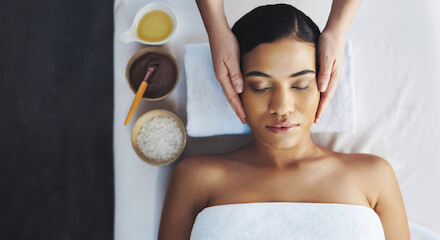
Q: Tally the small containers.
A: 3